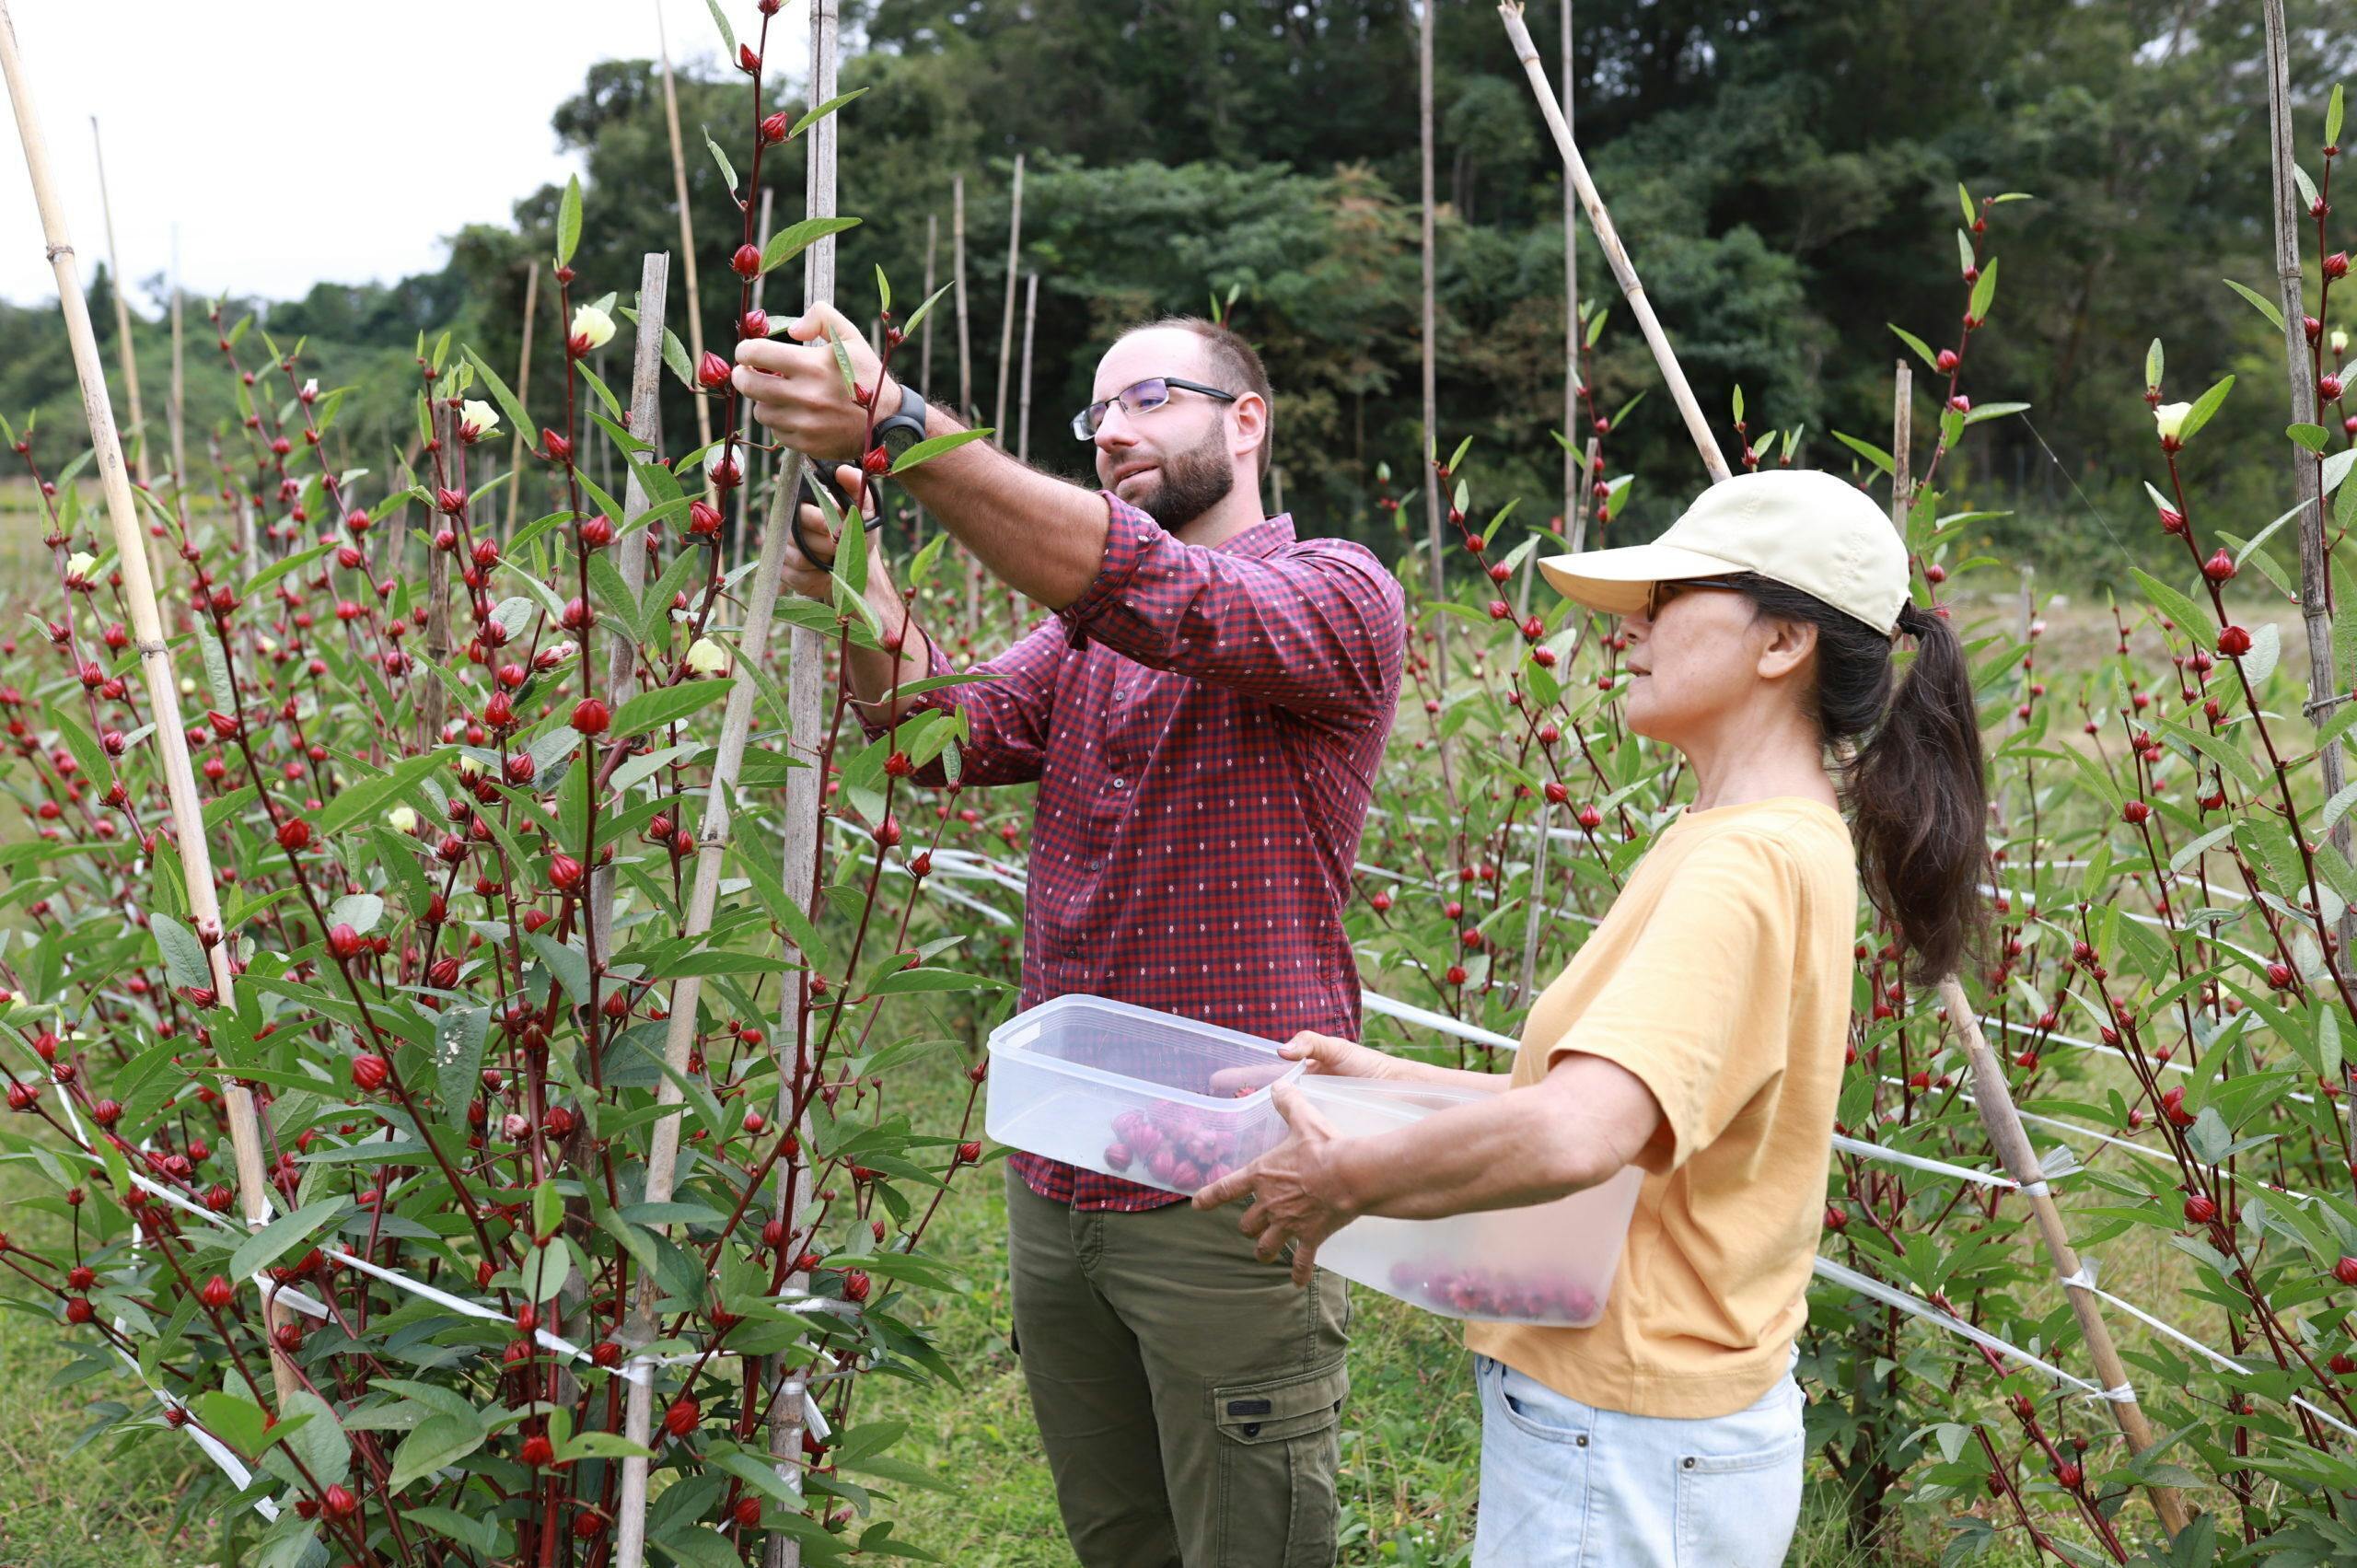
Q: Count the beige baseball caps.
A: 1